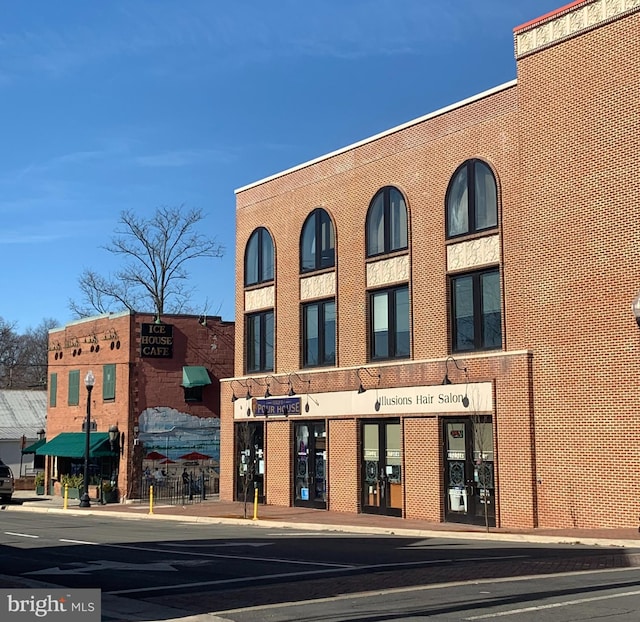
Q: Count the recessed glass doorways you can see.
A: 4